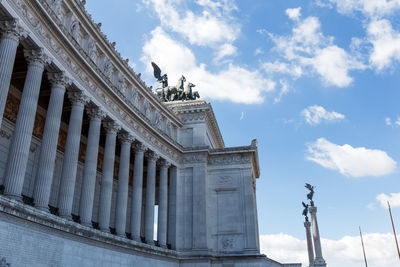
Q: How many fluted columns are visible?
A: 10